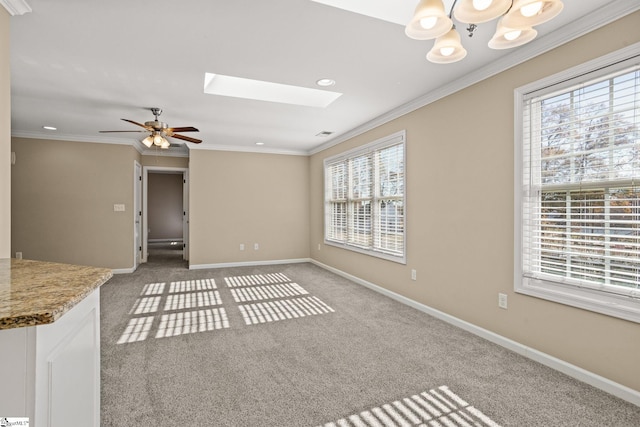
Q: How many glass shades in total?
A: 8